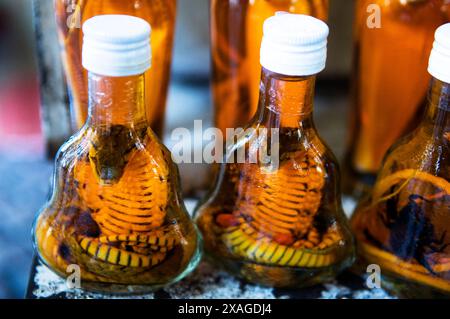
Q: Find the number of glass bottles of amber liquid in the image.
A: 6